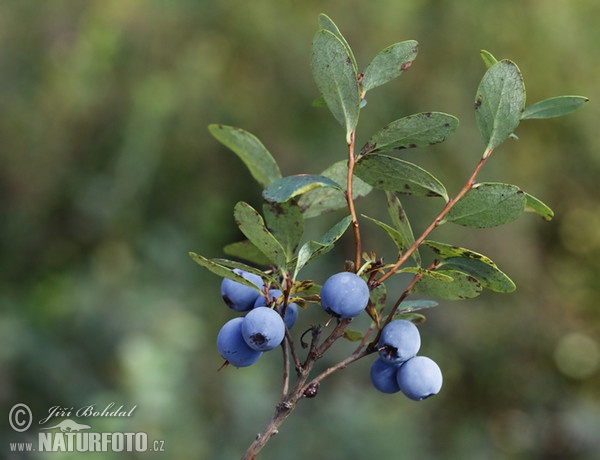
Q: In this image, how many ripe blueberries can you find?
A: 8